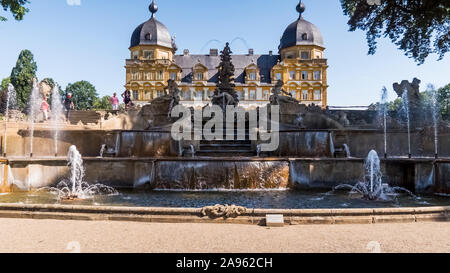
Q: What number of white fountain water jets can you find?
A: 8